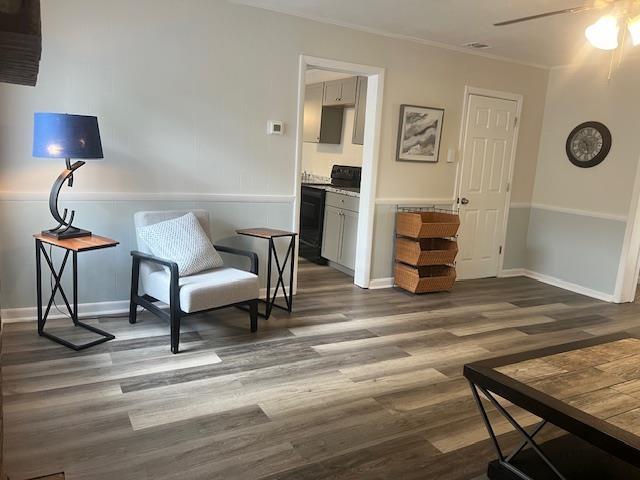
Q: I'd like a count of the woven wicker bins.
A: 3